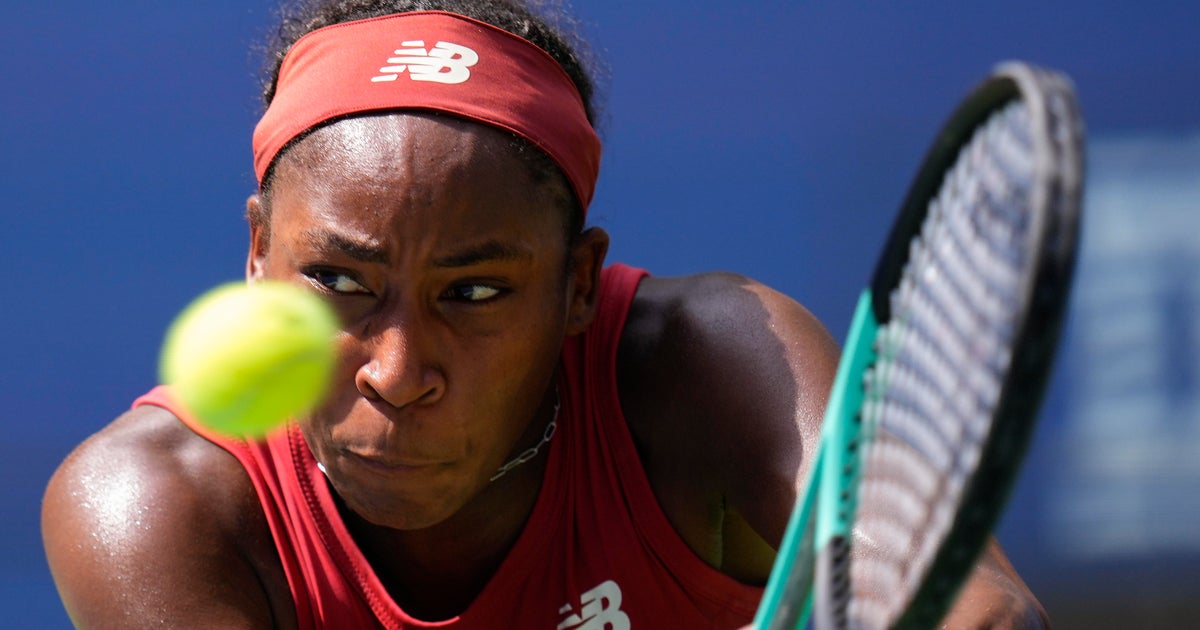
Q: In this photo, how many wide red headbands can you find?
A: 1